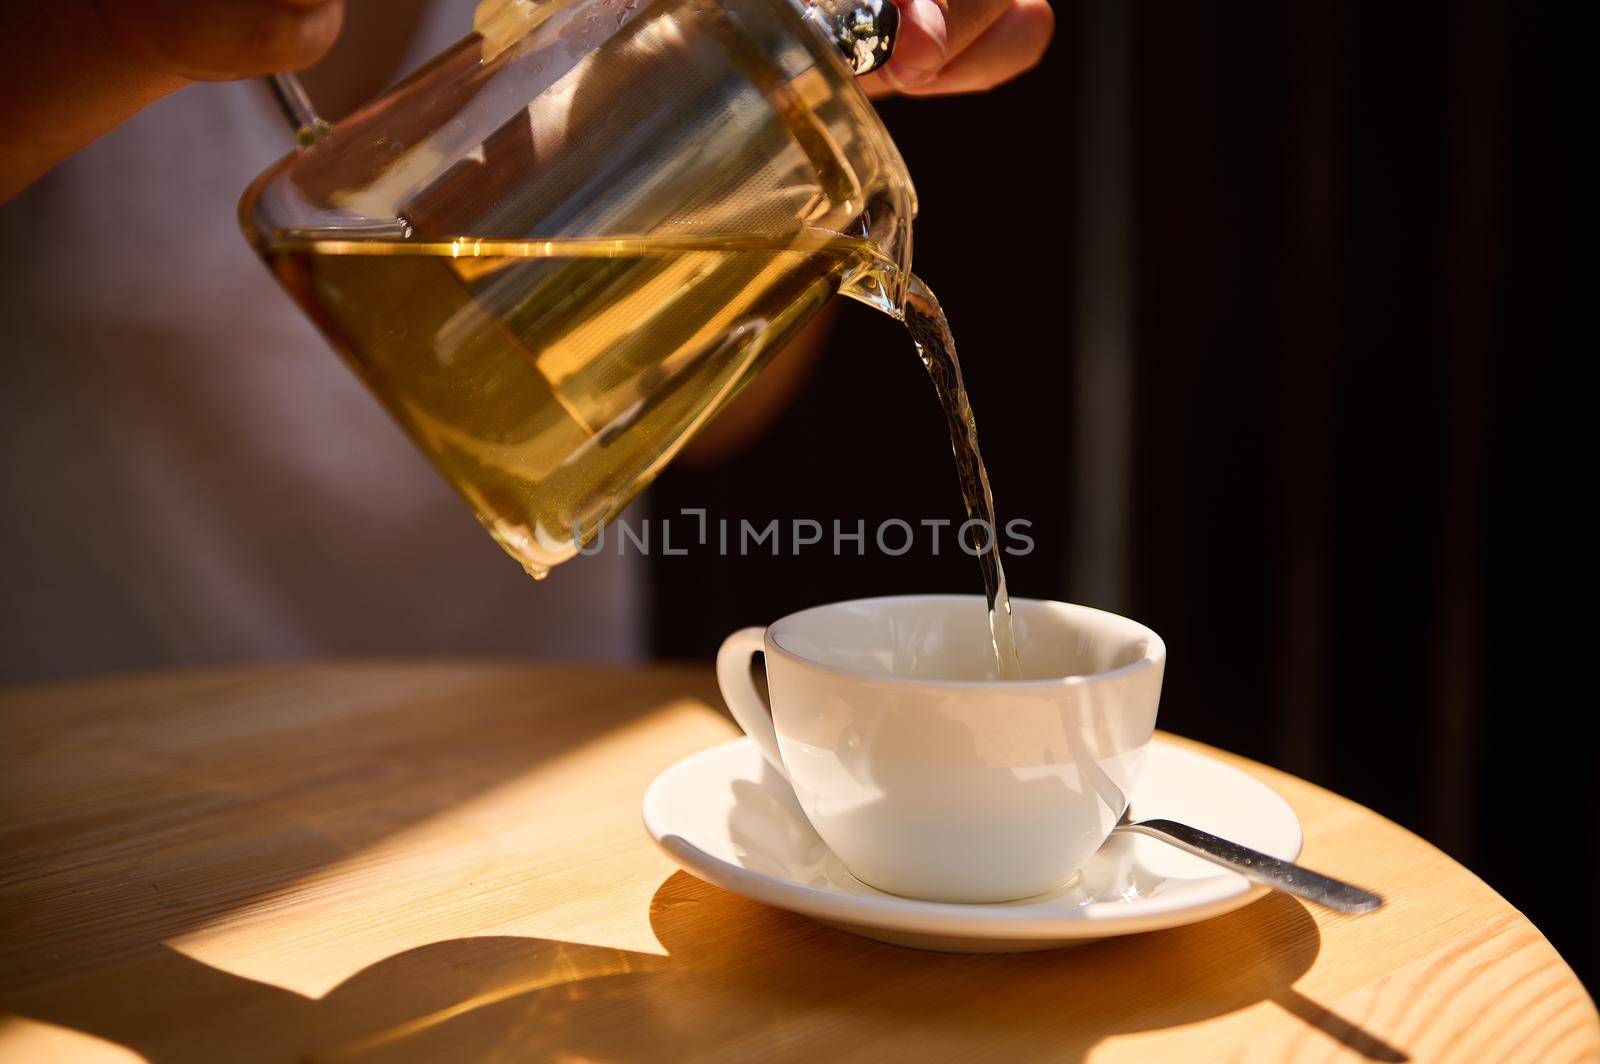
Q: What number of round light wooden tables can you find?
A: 1